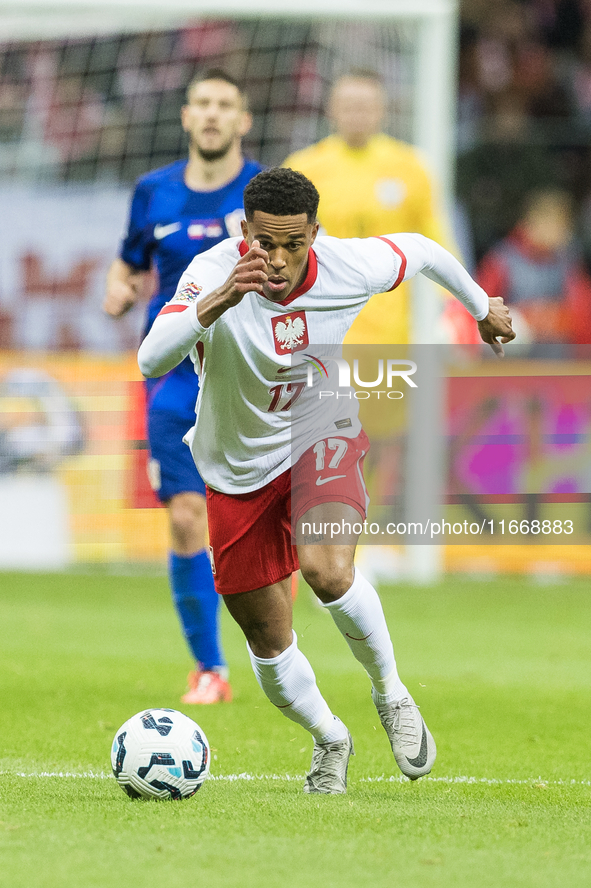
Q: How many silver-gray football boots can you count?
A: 2